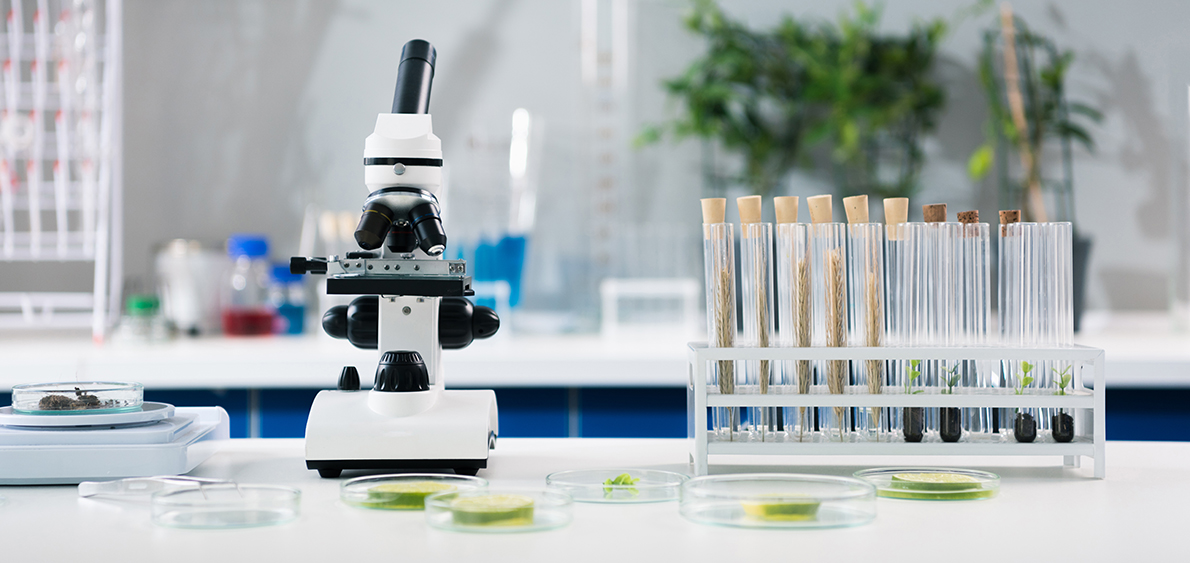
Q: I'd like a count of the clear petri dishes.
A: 7